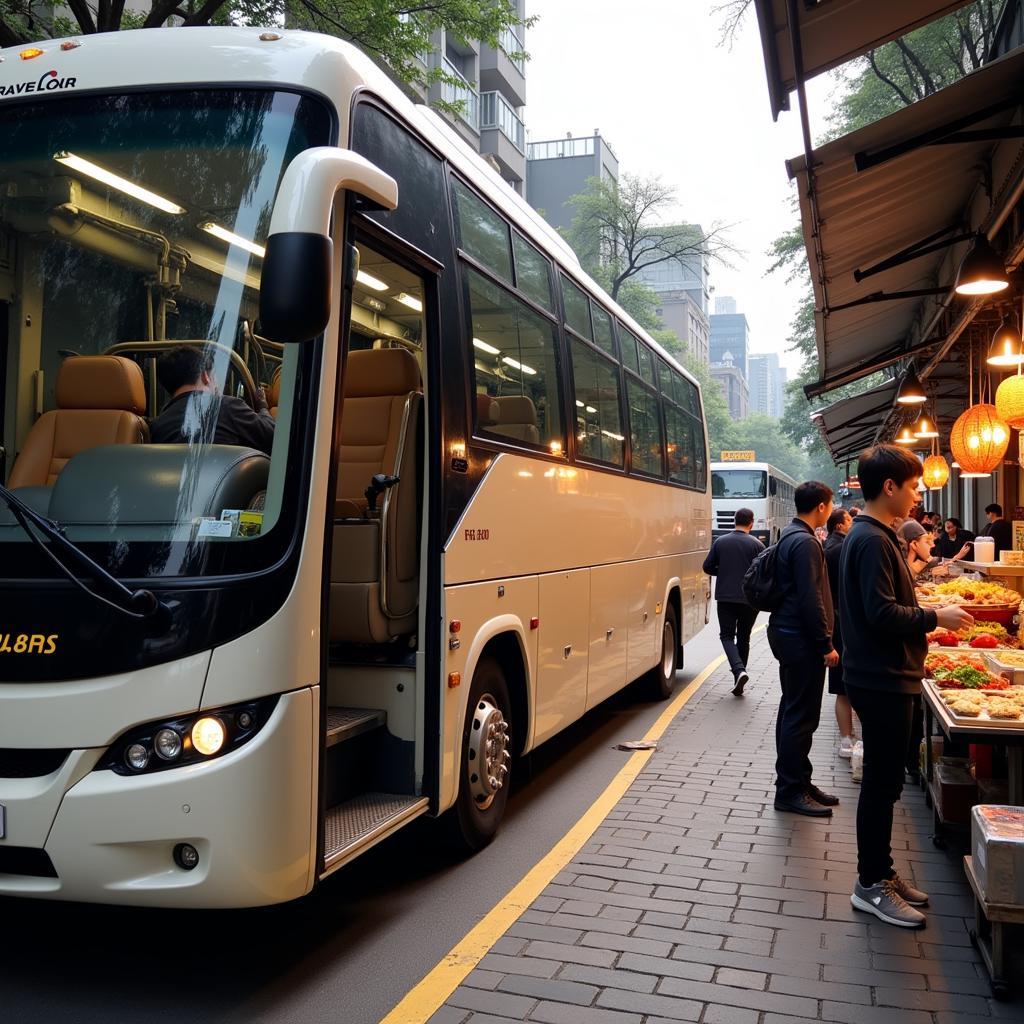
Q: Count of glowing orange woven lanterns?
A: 3